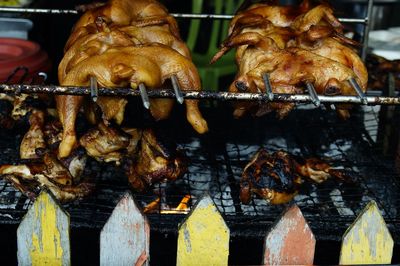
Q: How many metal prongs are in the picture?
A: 6